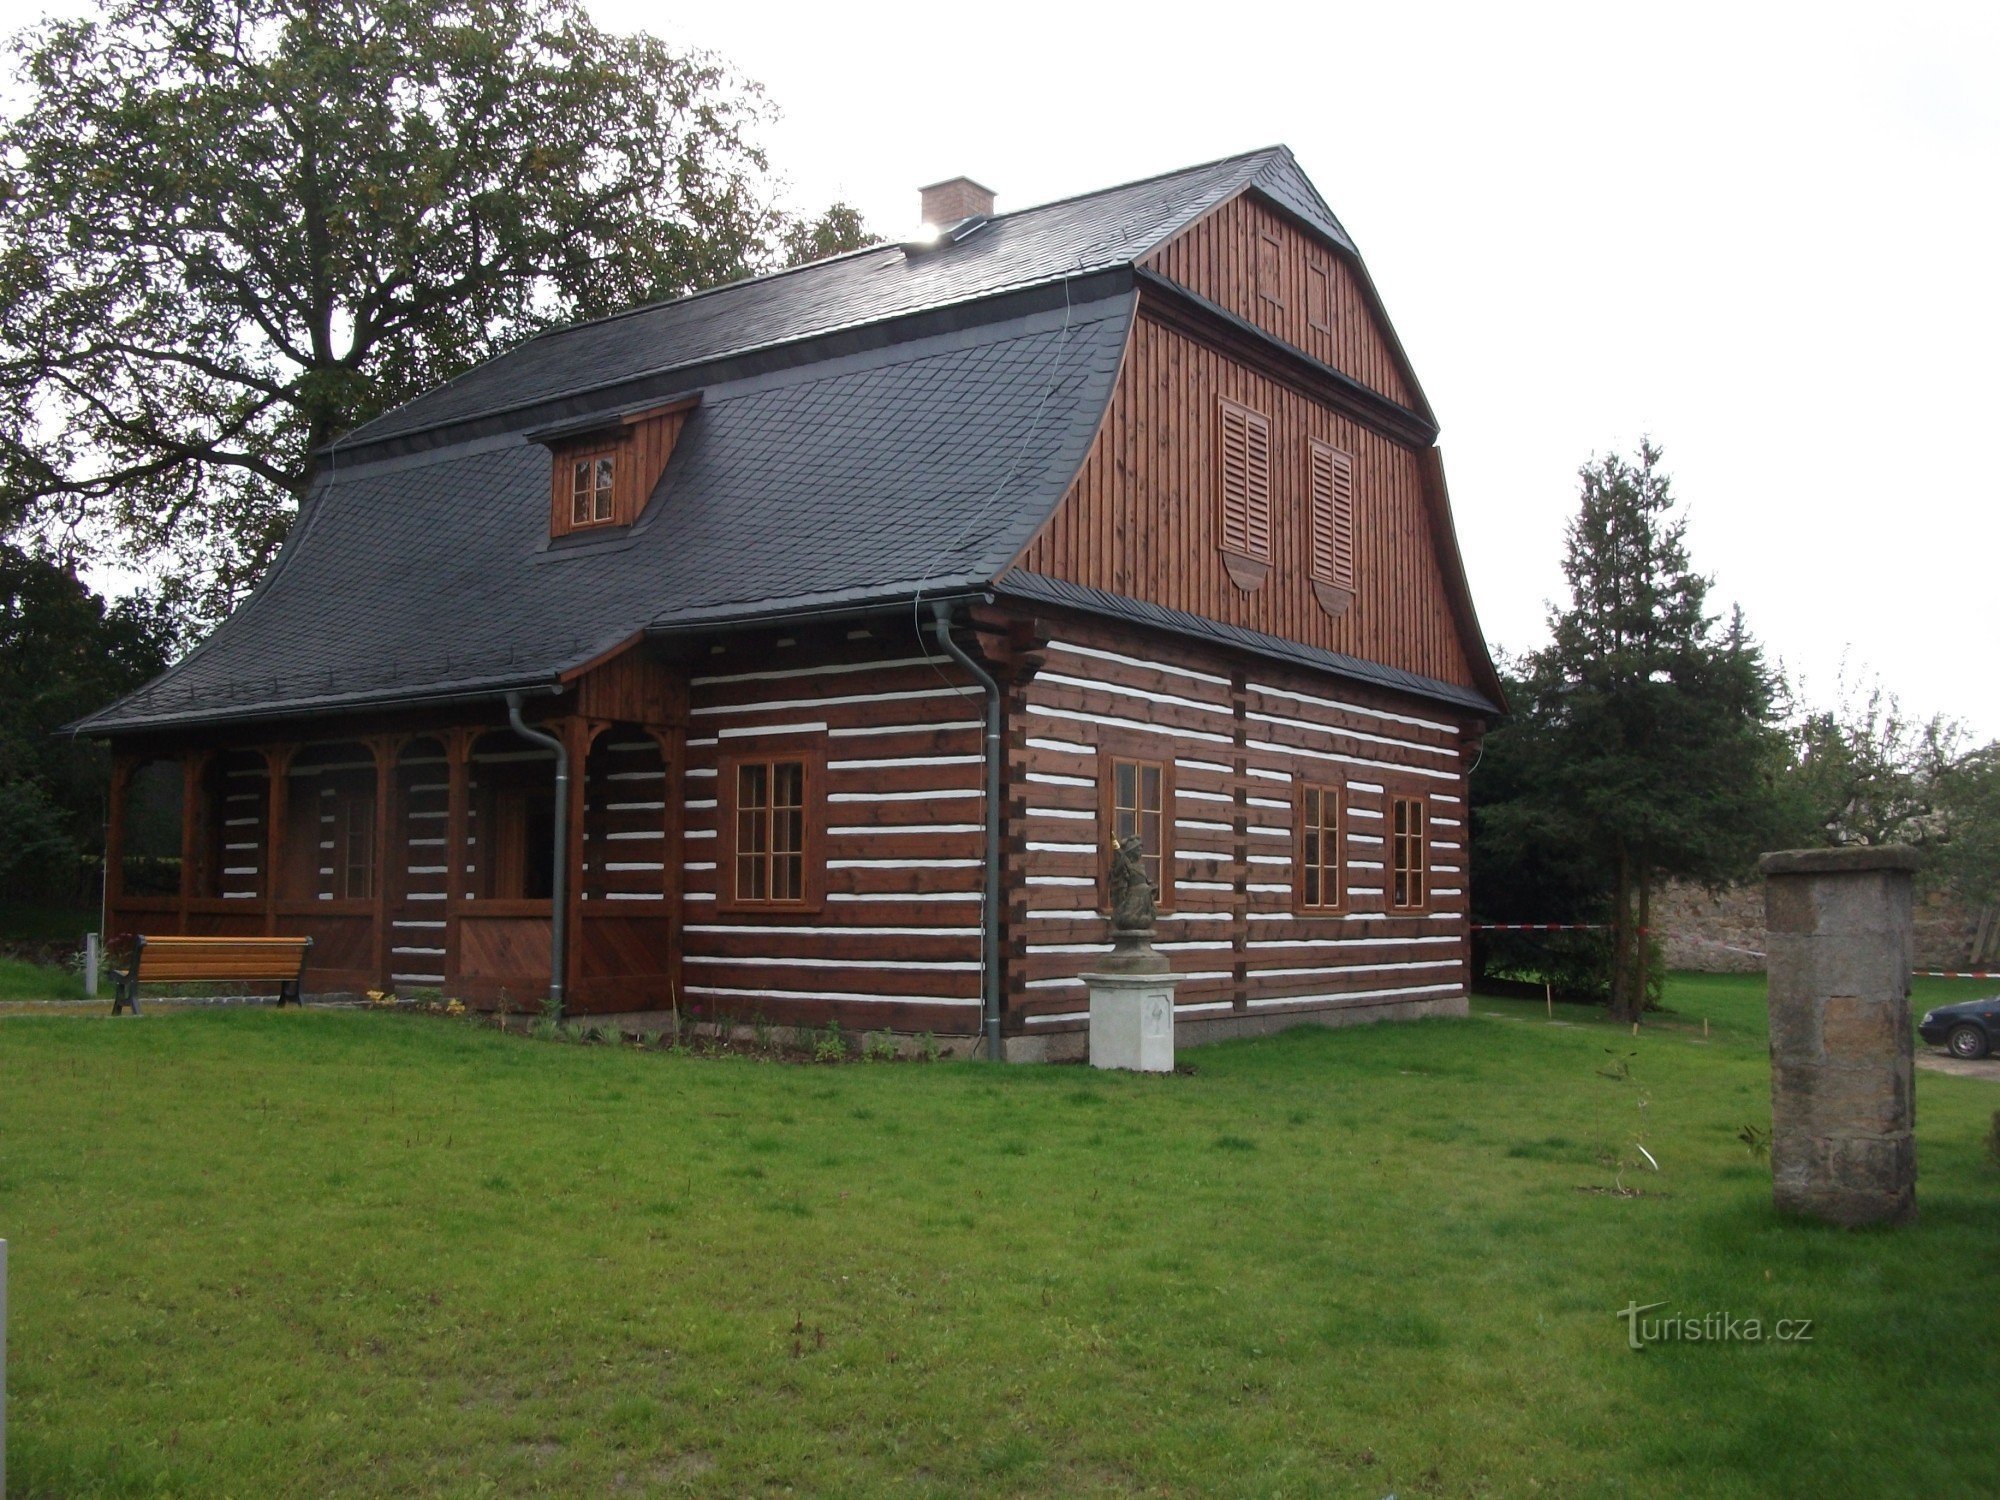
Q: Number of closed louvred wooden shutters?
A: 2